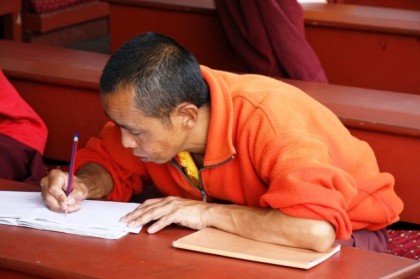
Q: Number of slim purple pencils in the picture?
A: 1